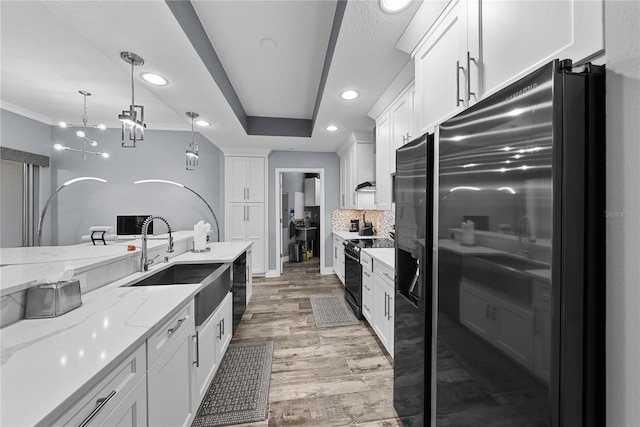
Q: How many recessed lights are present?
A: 5